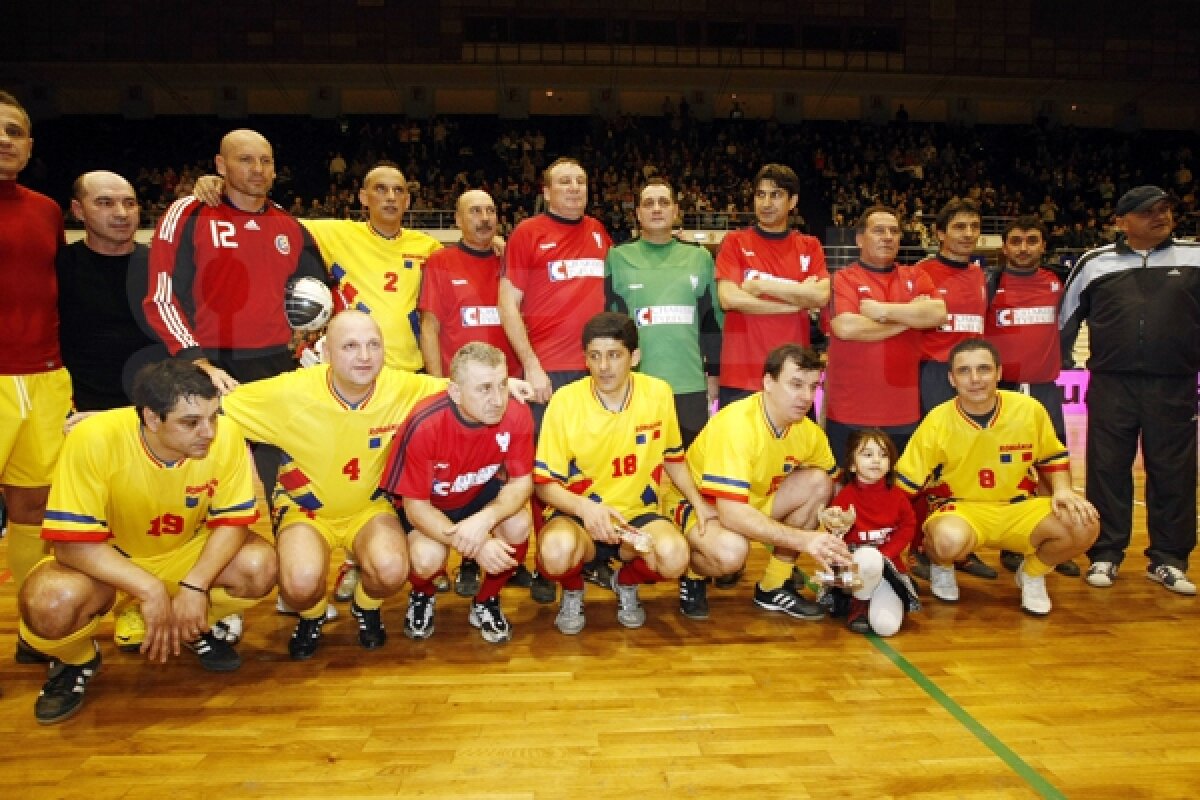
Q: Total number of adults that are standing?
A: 12